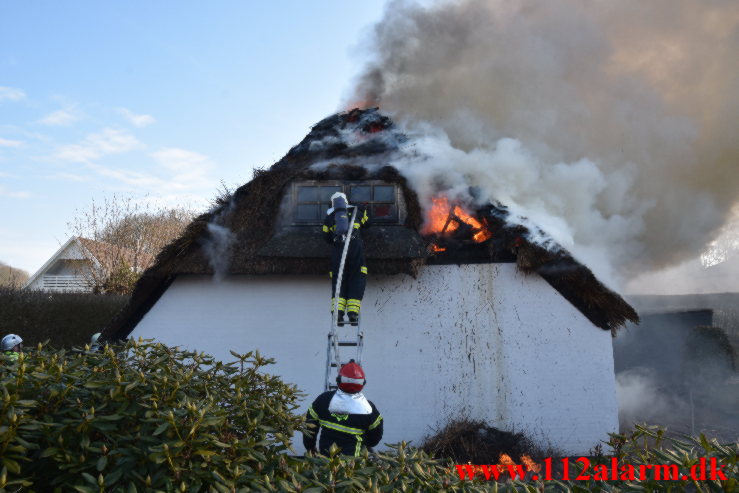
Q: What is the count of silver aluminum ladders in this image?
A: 1